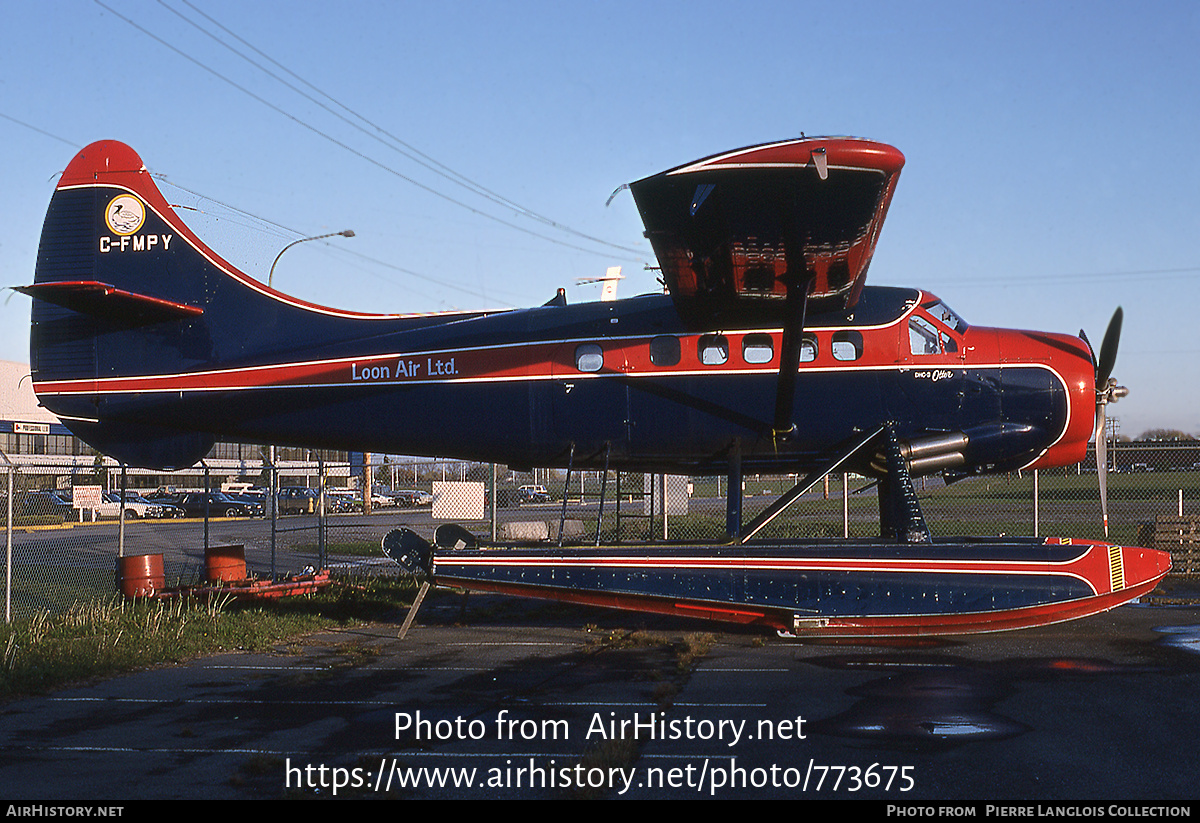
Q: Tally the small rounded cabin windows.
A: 6